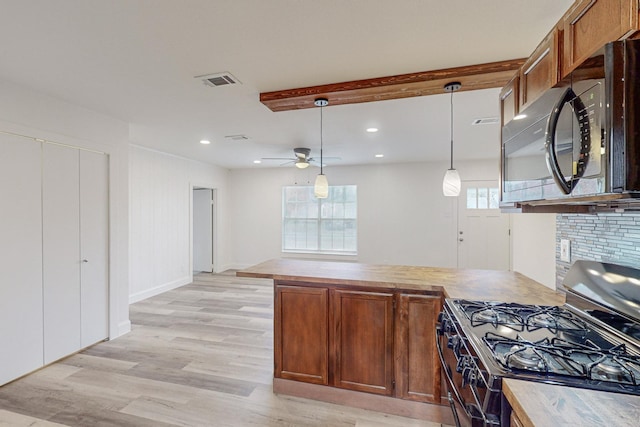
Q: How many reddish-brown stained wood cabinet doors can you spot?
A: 6